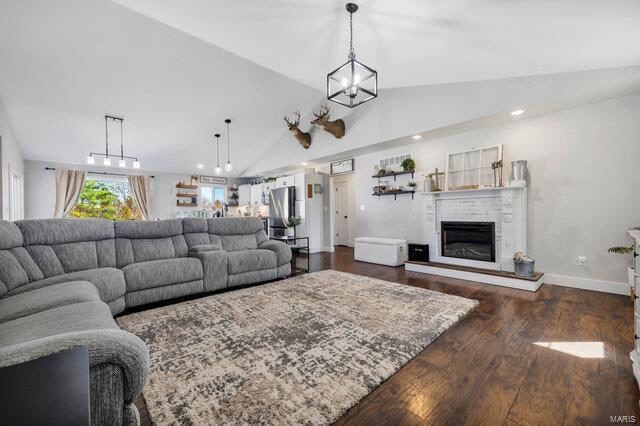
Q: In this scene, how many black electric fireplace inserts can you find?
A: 1